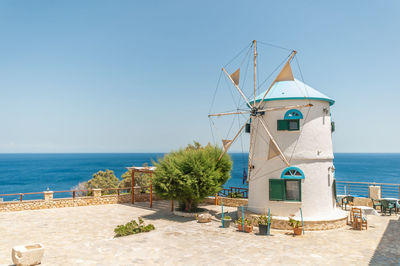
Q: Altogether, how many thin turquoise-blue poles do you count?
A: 4